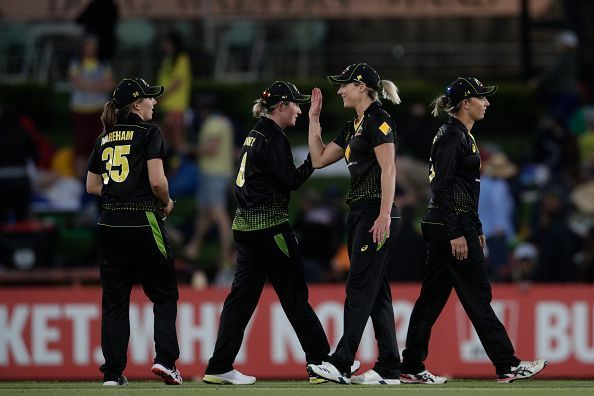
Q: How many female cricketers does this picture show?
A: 4